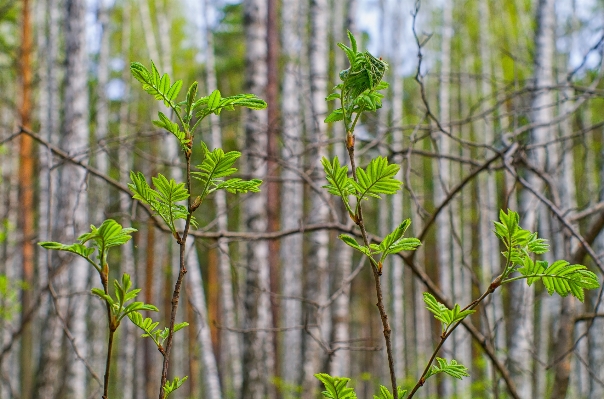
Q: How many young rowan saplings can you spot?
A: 4